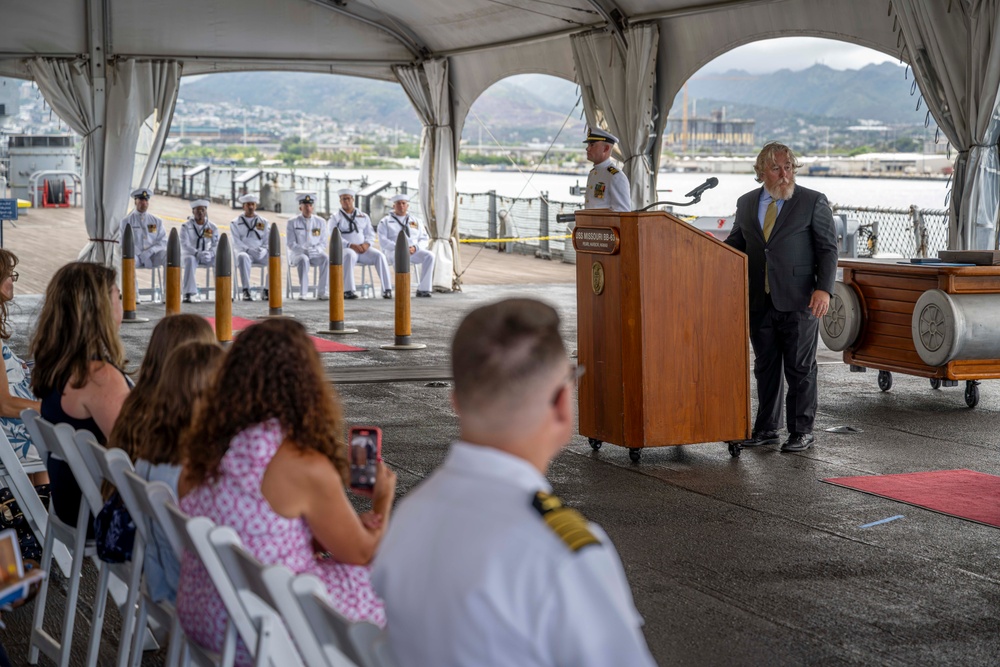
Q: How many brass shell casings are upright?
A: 6